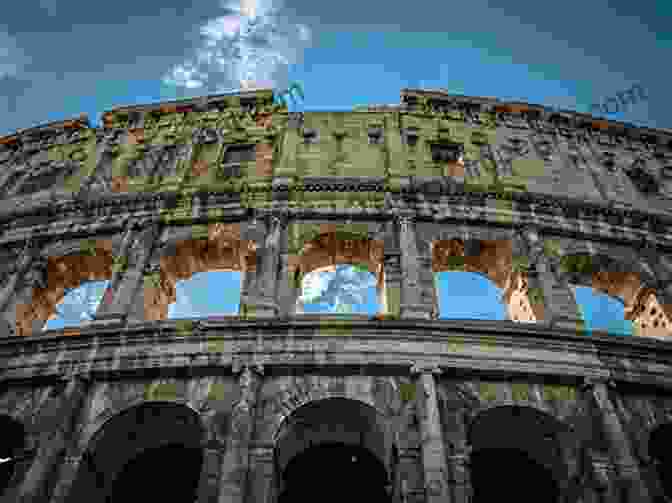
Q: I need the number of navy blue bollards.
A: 0